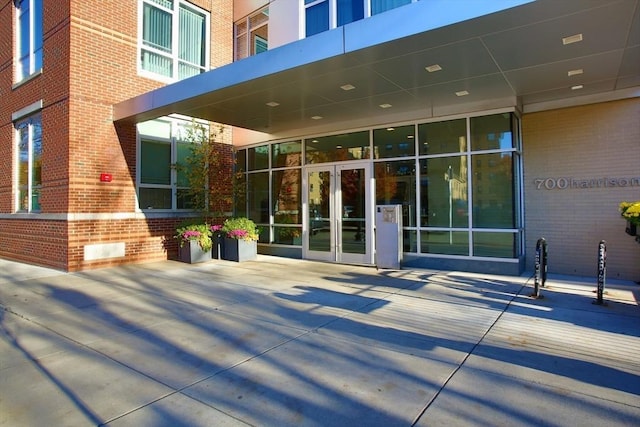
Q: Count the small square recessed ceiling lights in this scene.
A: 9